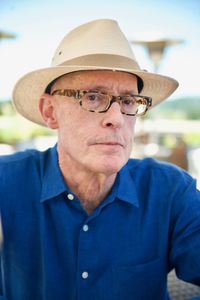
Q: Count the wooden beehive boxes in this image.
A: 0